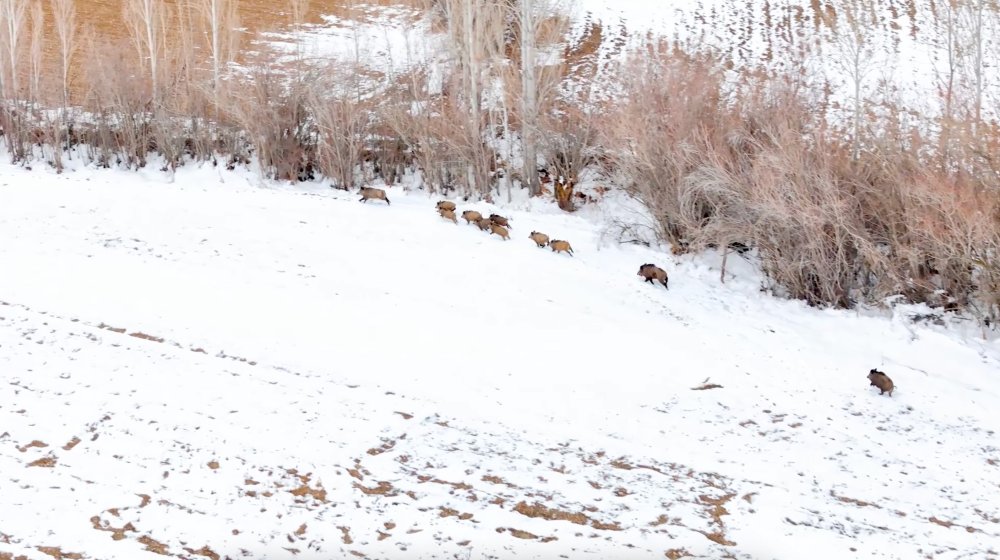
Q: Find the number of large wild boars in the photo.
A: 3